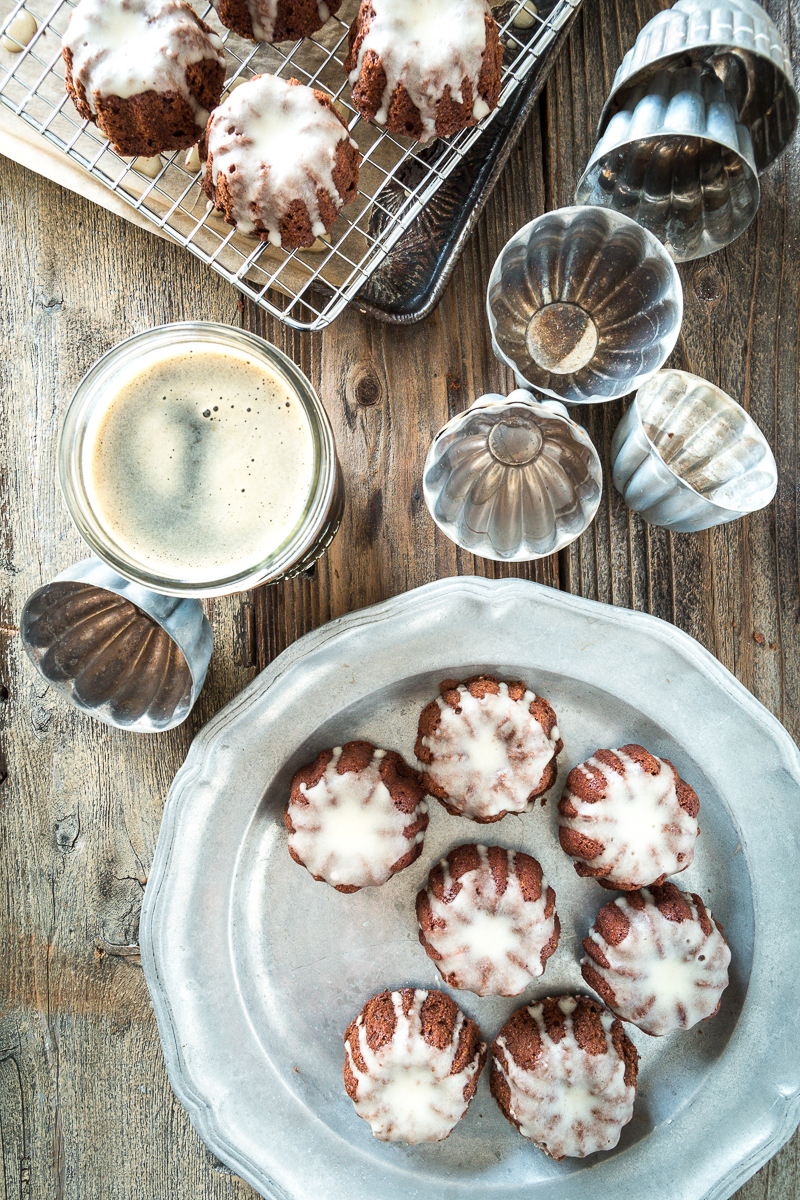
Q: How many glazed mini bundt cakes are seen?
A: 11